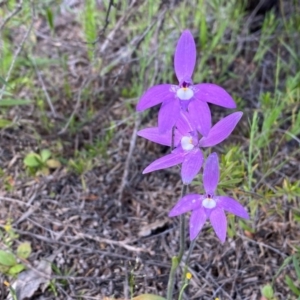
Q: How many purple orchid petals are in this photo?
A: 15